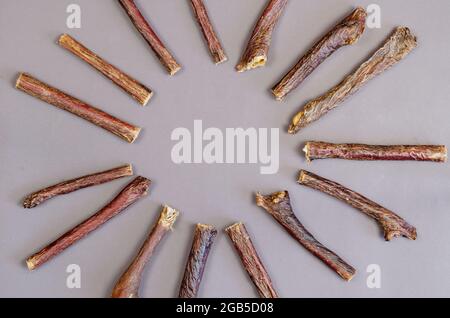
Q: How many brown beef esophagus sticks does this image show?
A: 15